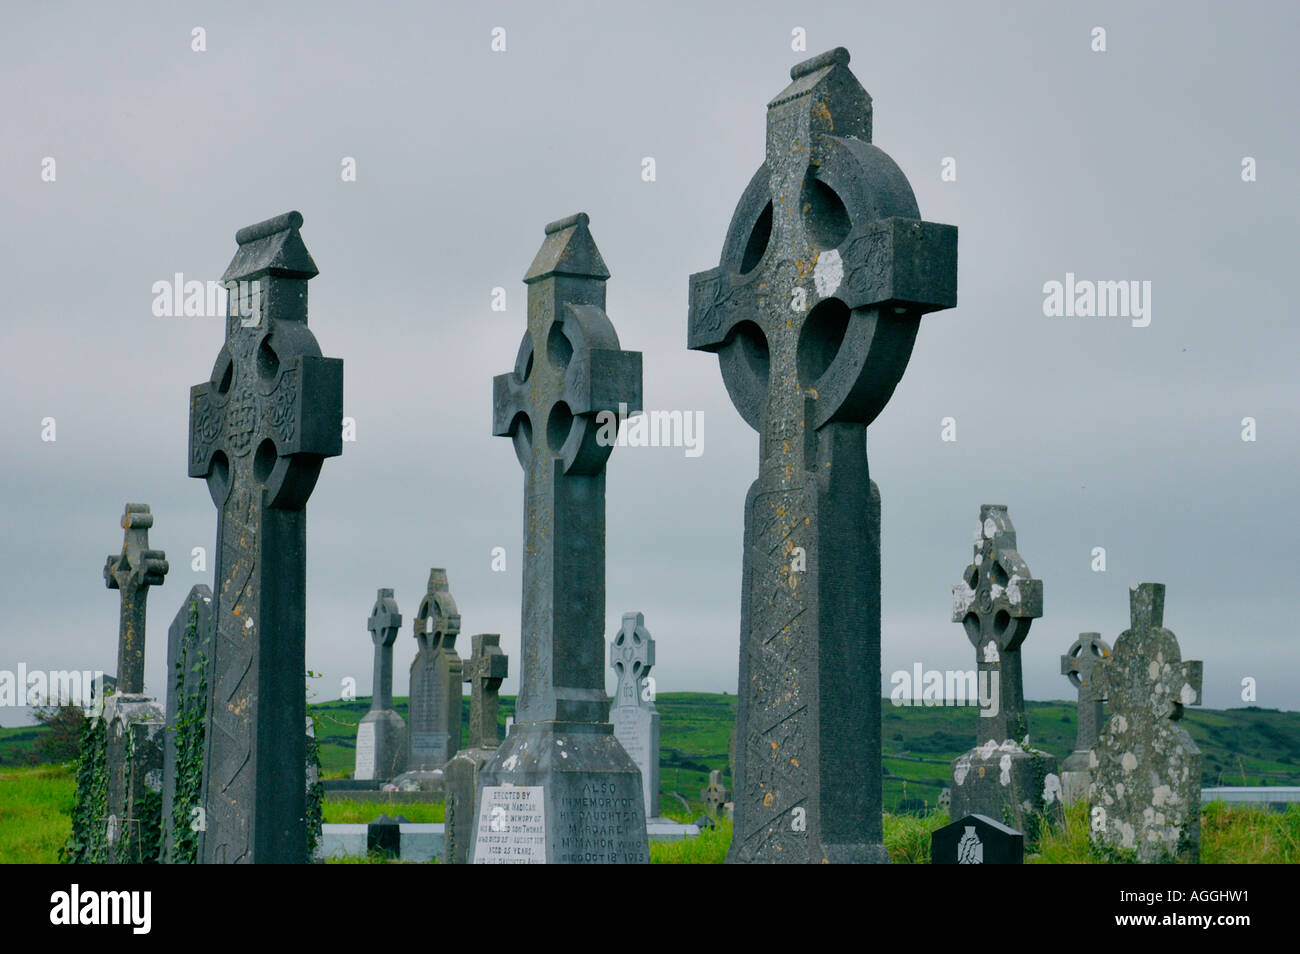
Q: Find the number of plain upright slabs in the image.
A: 2